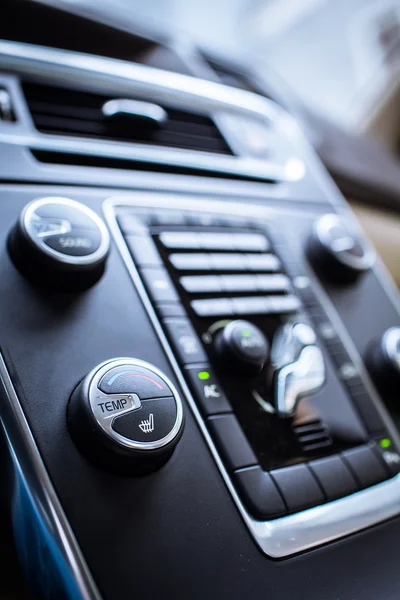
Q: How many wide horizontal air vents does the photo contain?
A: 1